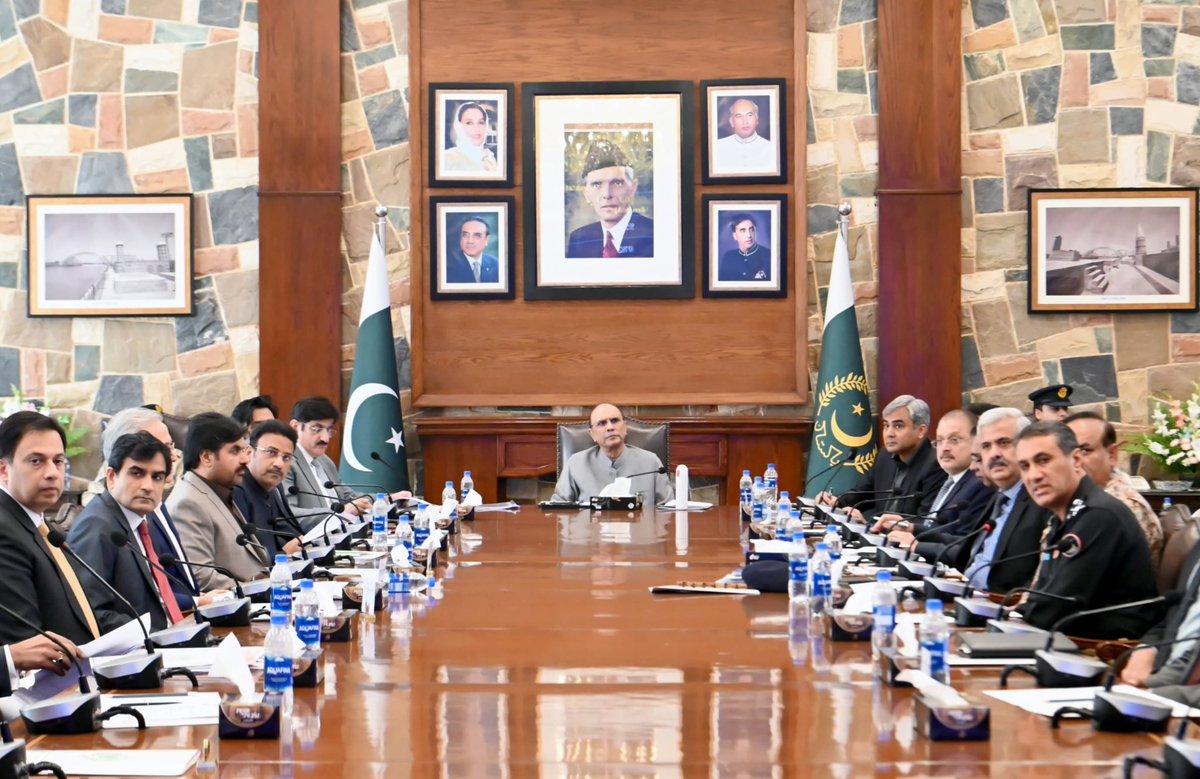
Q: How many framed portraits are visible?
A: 5